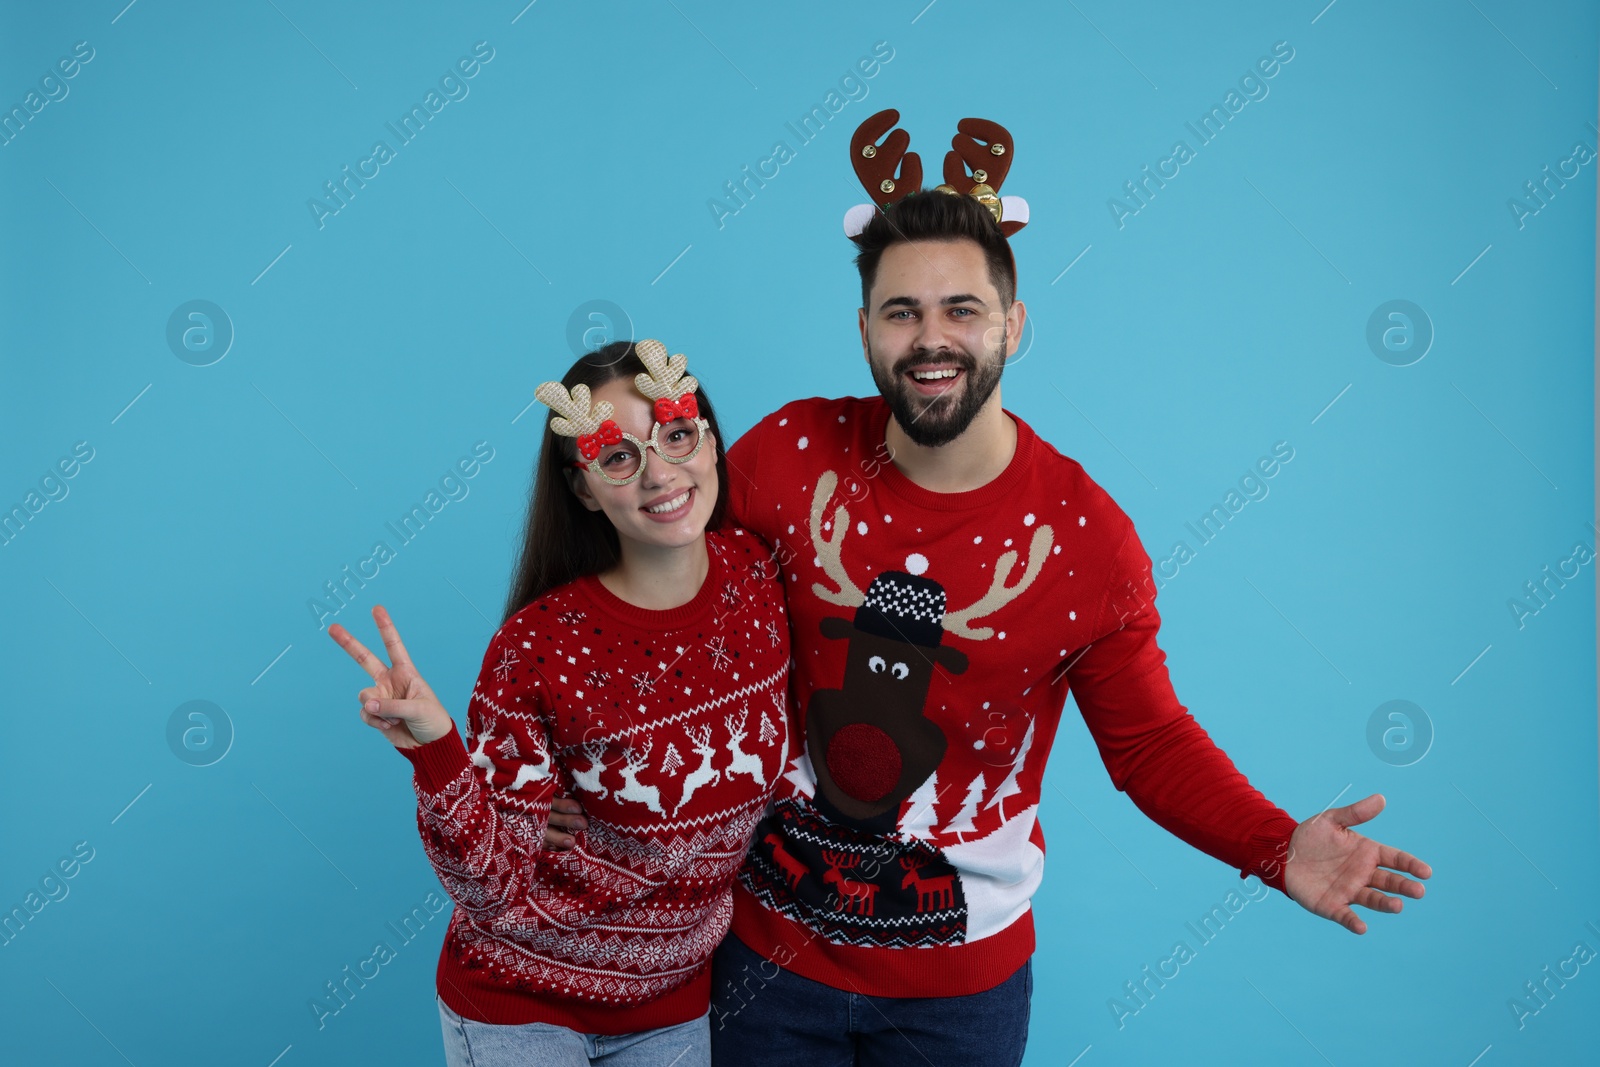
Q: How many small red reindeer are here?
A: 3